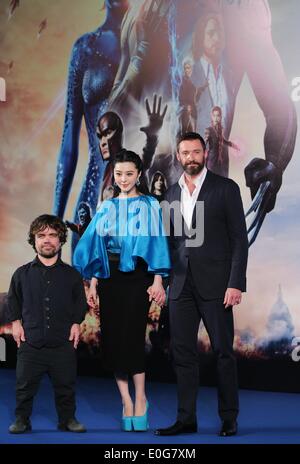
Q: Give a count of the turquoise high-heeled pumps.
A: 2